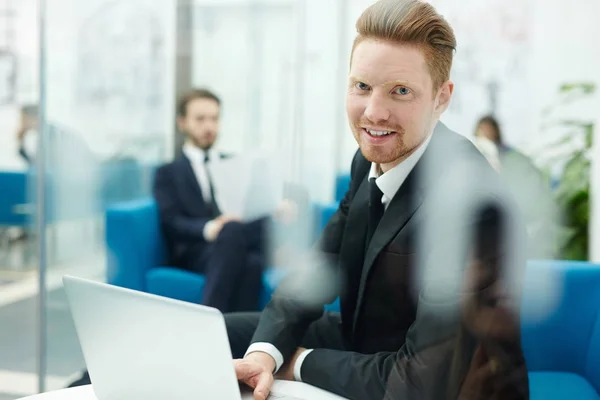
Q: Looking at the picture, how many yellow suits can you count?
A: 0